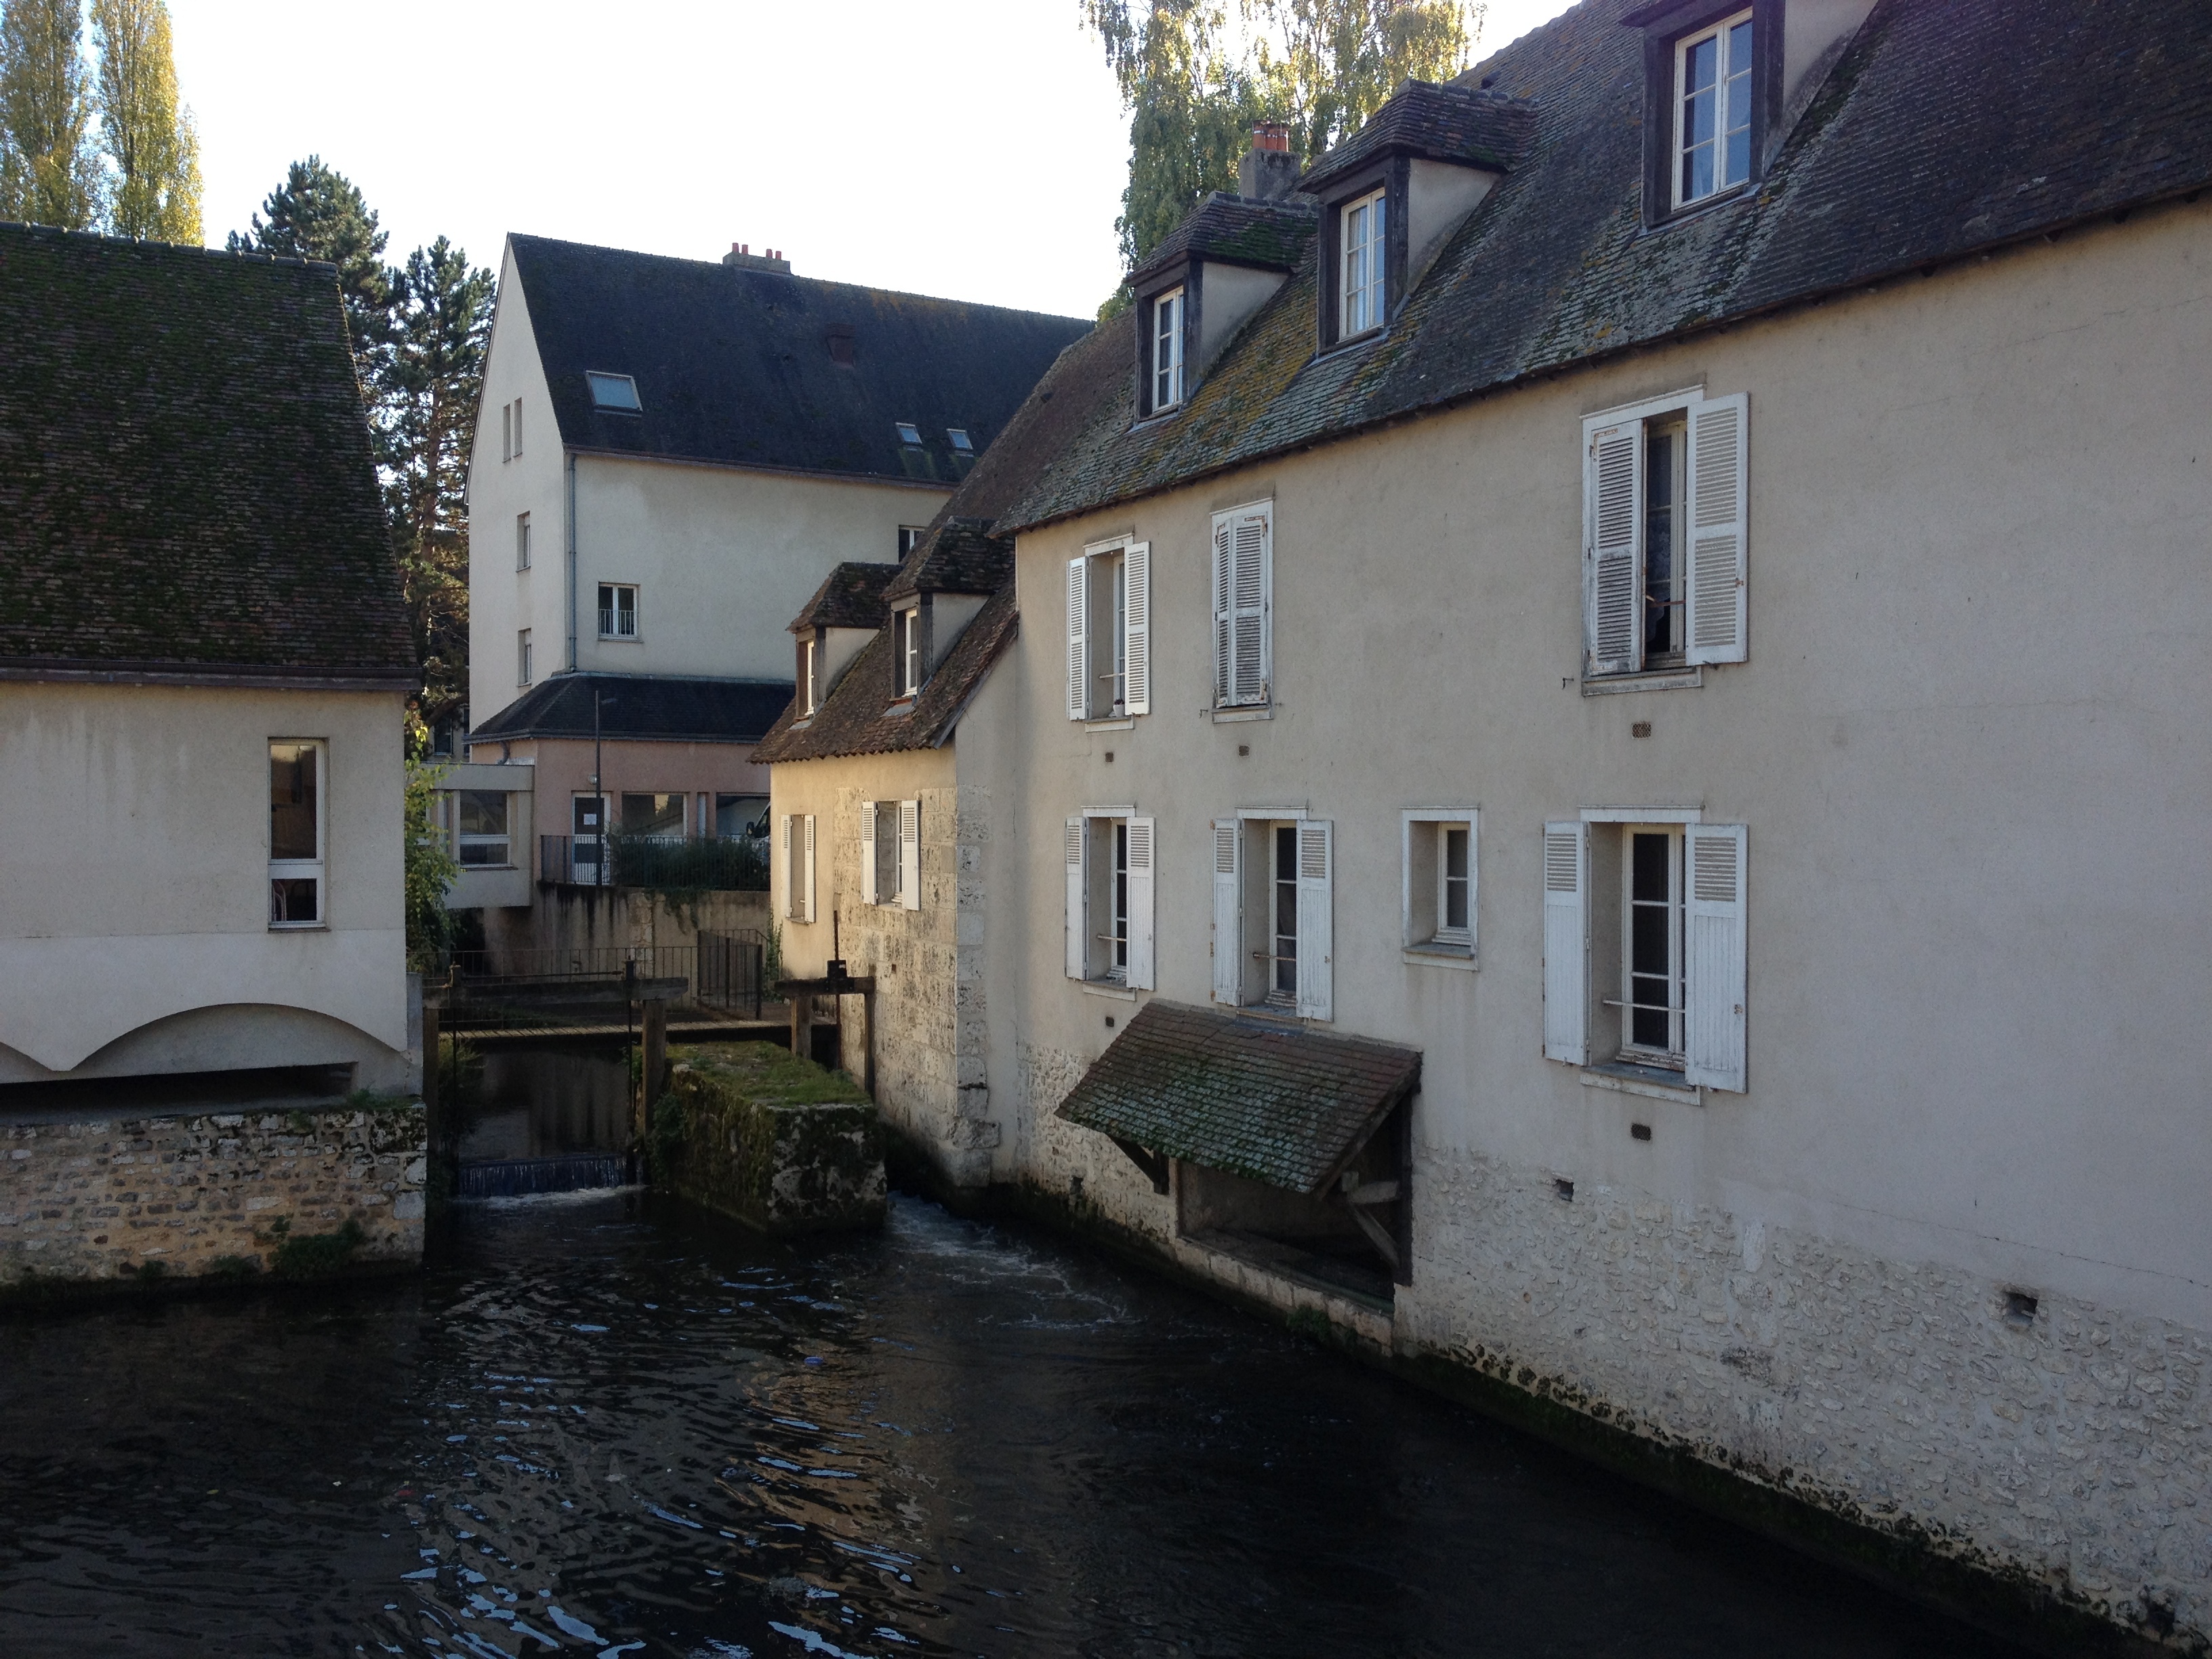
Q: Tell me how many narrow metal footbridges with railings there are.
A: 1